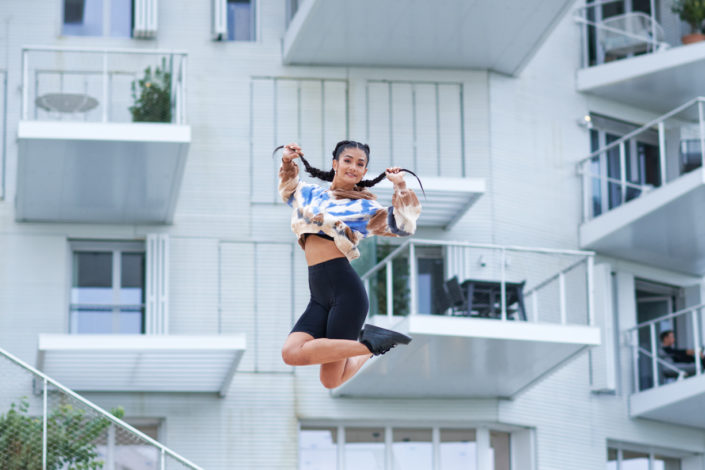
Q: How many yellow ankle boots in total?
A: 0